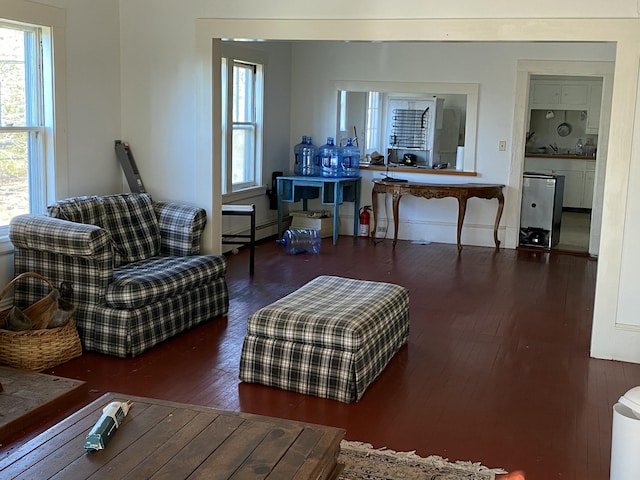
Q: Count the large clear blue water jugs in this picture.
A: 5